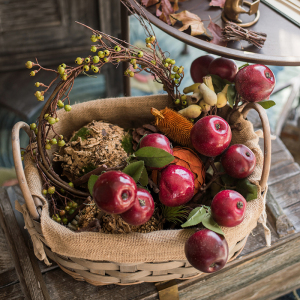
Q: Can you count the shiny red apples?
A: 11